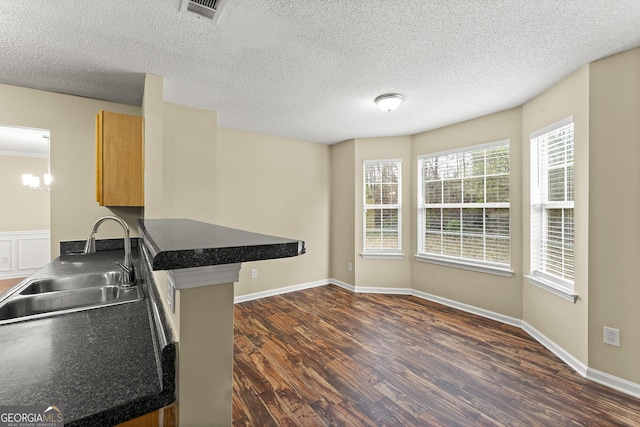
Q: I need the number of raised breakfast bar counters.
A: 1